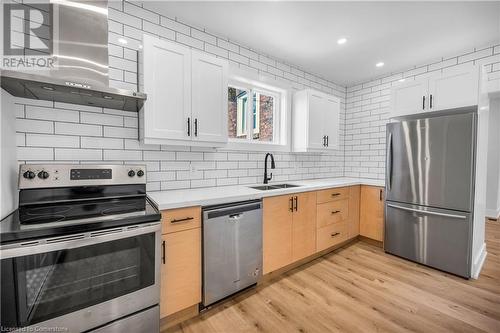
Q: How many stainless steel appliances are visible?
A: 4